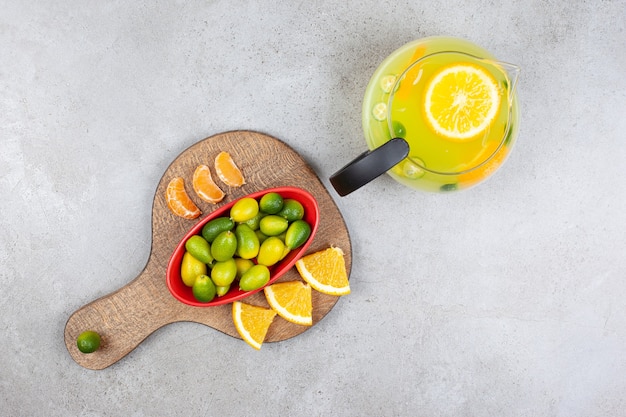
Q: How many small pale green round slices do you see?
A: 3